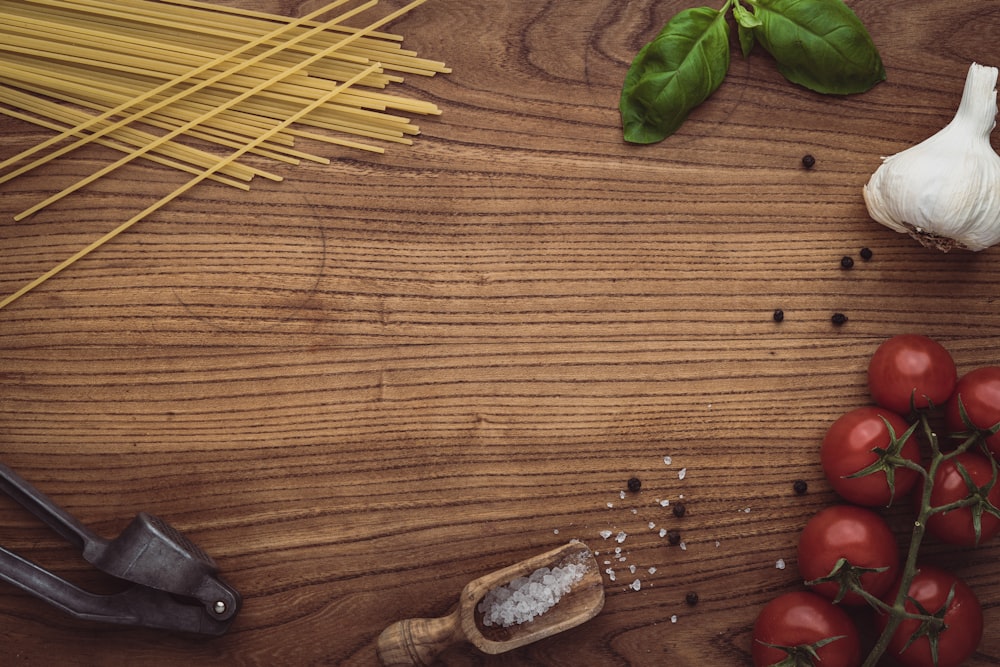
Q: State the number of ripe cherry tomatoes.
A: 7